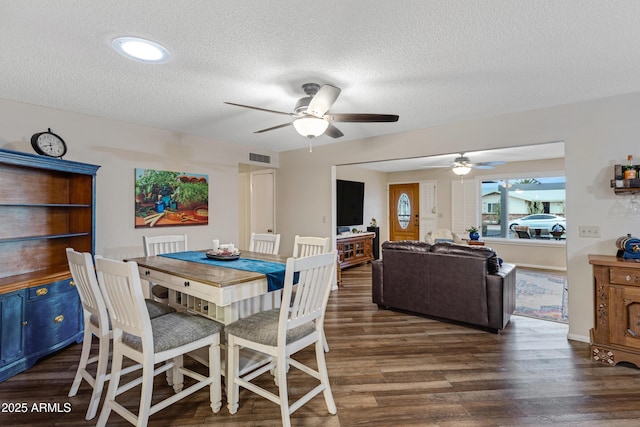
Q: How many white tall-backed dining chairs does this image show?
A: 6